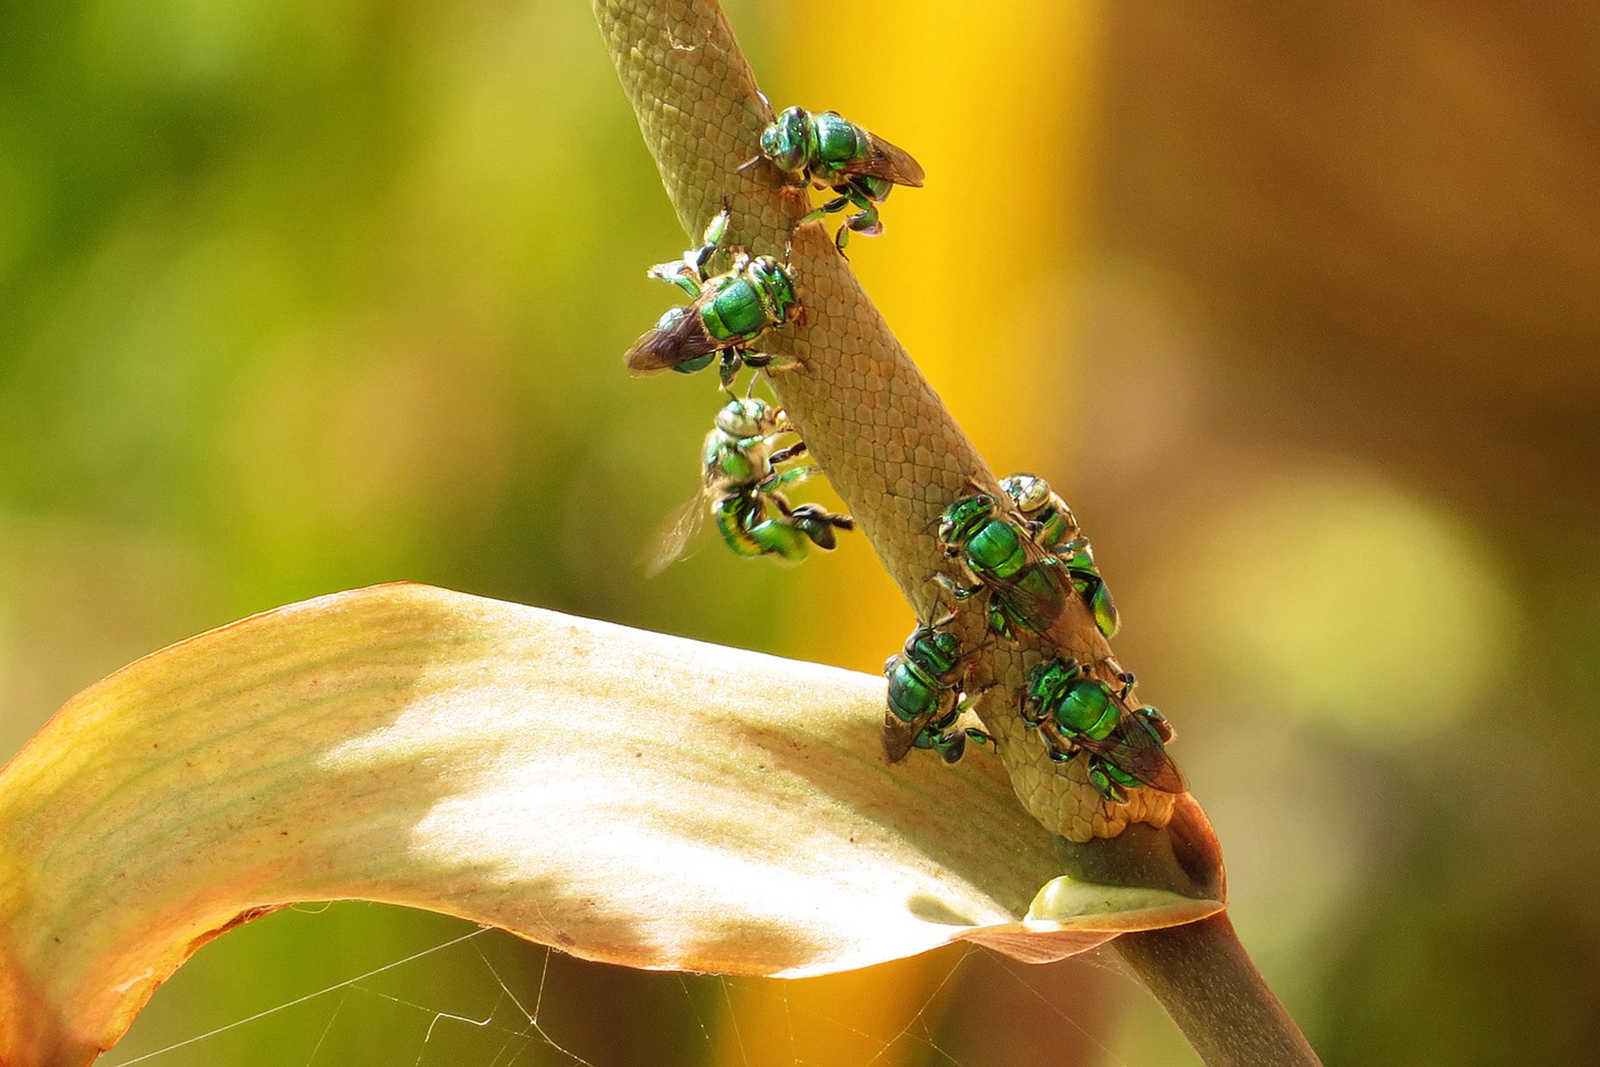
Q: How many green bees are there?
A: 7